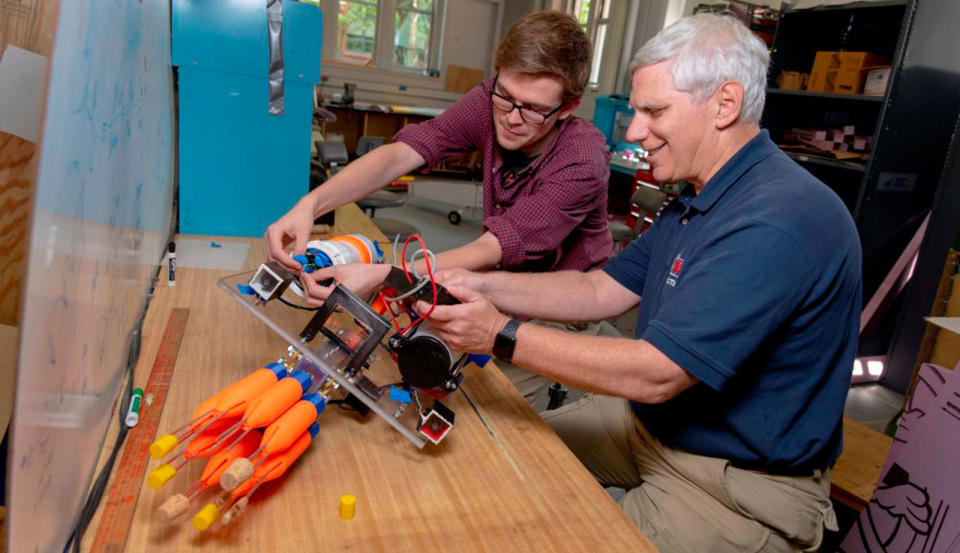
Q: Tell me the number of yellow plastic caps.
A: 4